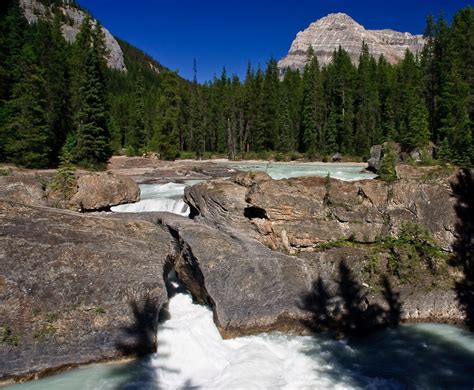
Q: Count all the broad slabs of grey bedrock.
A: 2